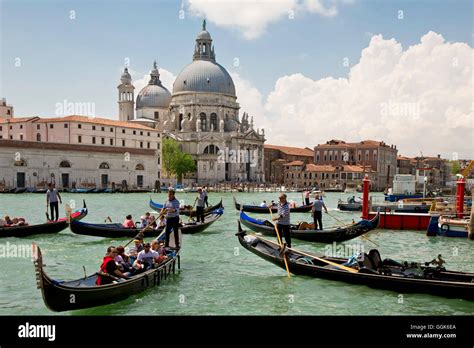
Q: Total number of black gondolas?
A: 7